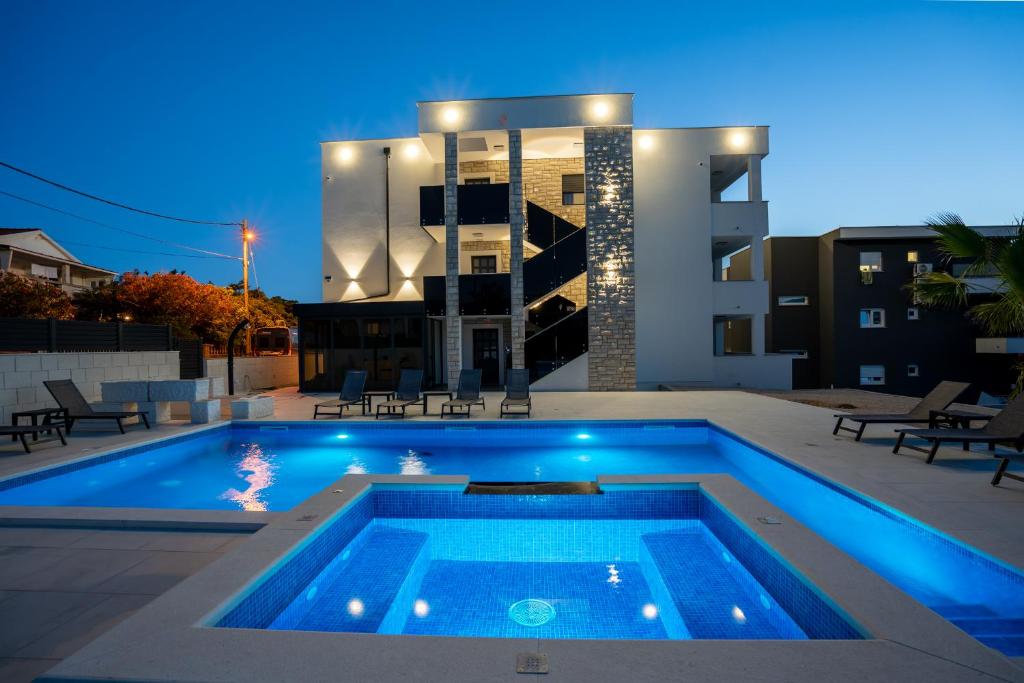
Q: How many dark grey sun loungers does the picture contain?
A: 9